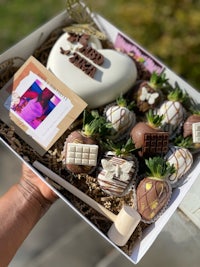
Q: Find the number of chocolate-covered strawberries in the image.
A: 9